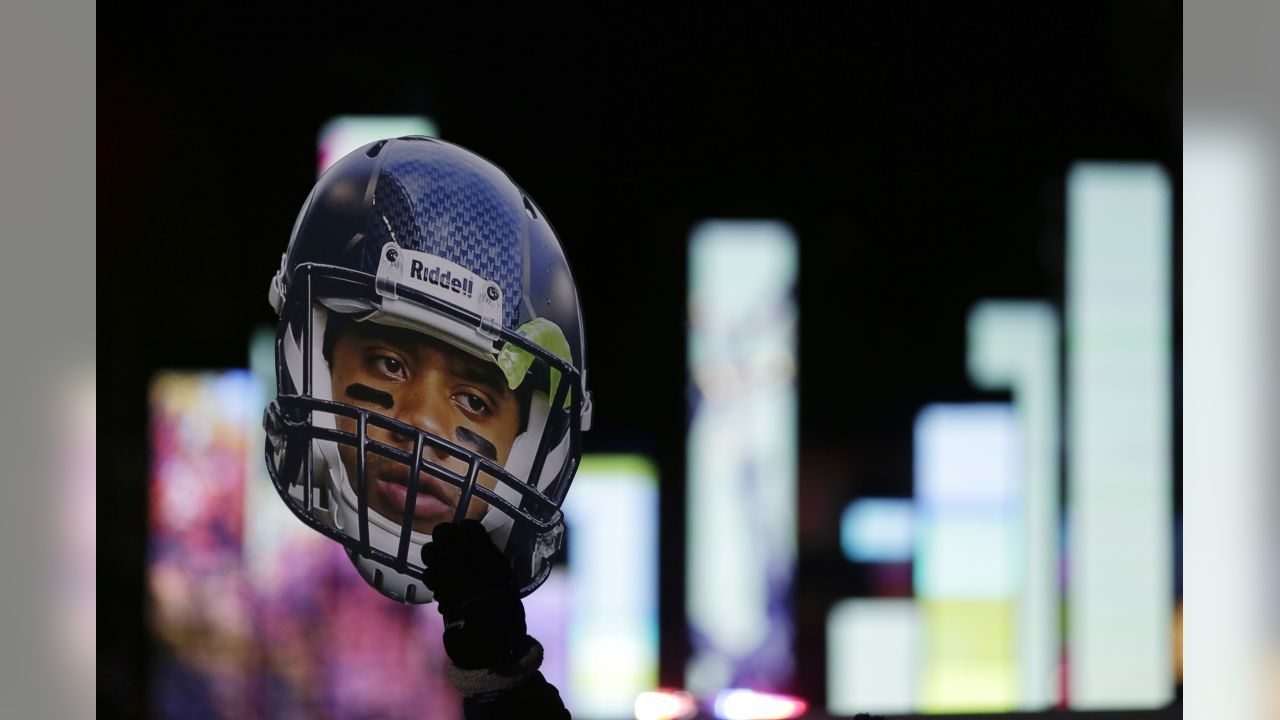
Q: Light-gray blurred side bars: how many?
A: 2